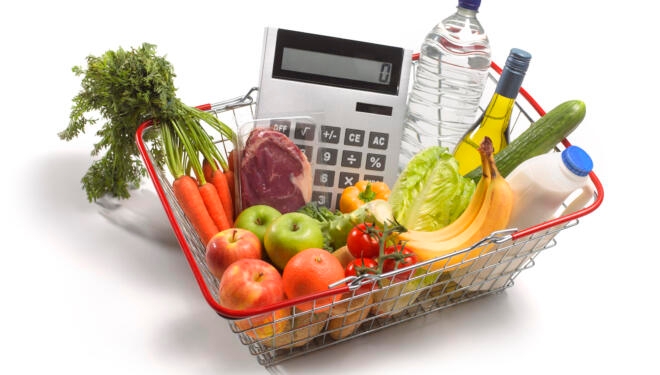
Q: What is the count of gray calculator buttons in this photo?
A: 14